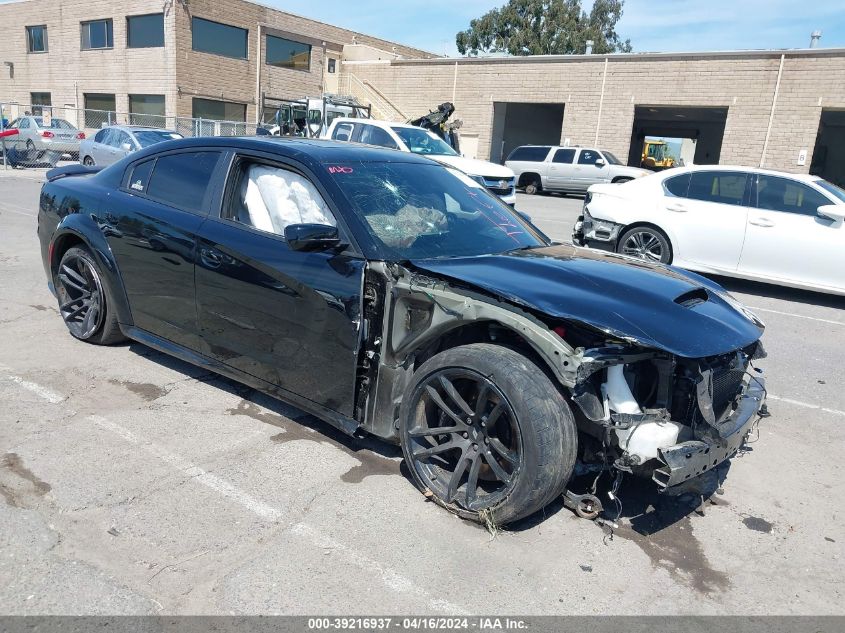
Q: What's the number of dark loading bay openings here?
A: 3